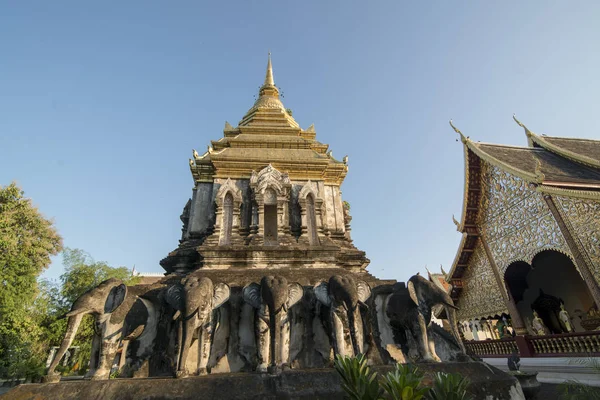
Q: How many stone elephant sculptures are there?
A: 5